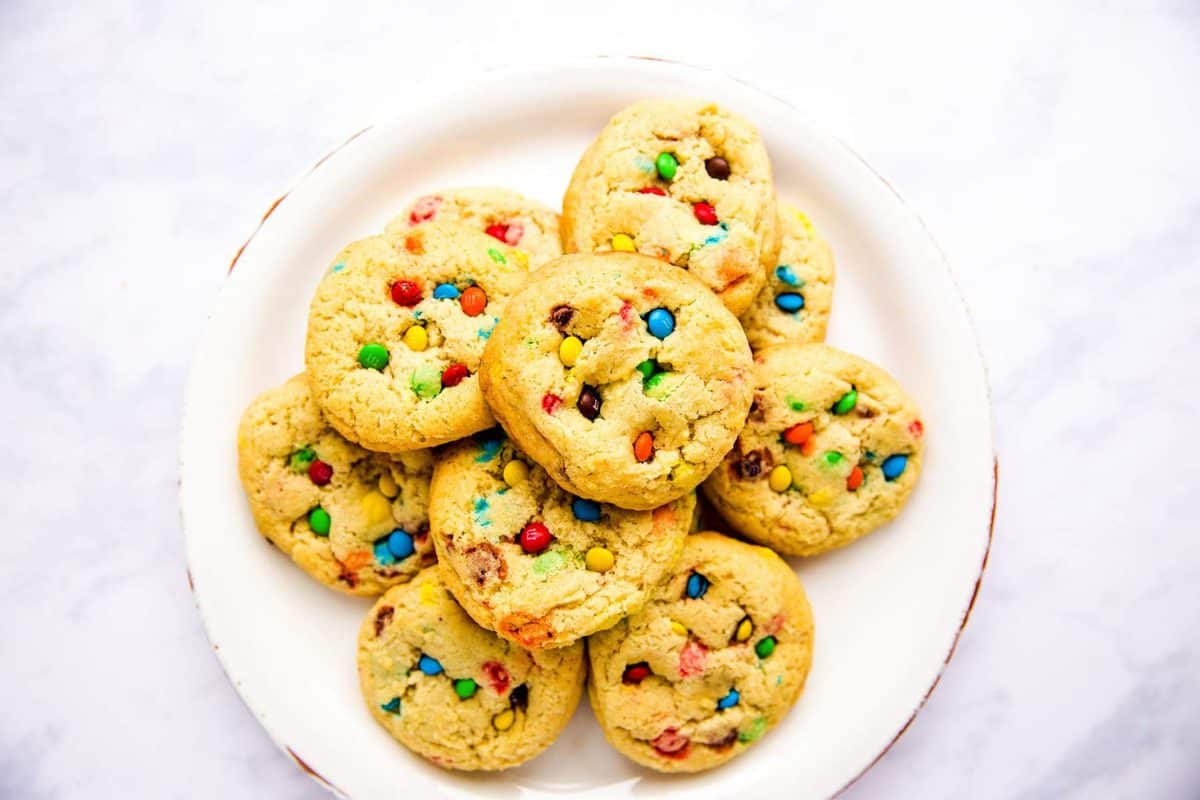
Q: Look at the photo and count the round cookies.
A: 10